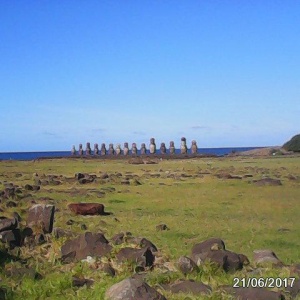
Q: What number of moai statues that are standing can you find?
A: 15